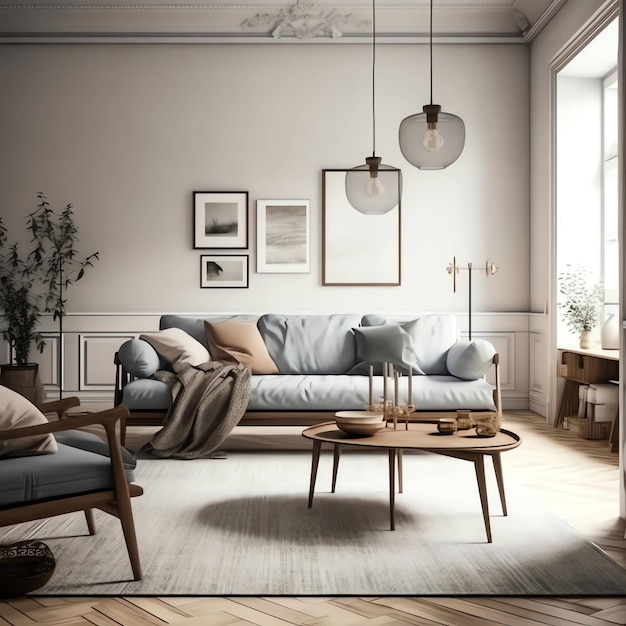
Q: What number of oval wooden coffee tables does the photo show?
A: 1